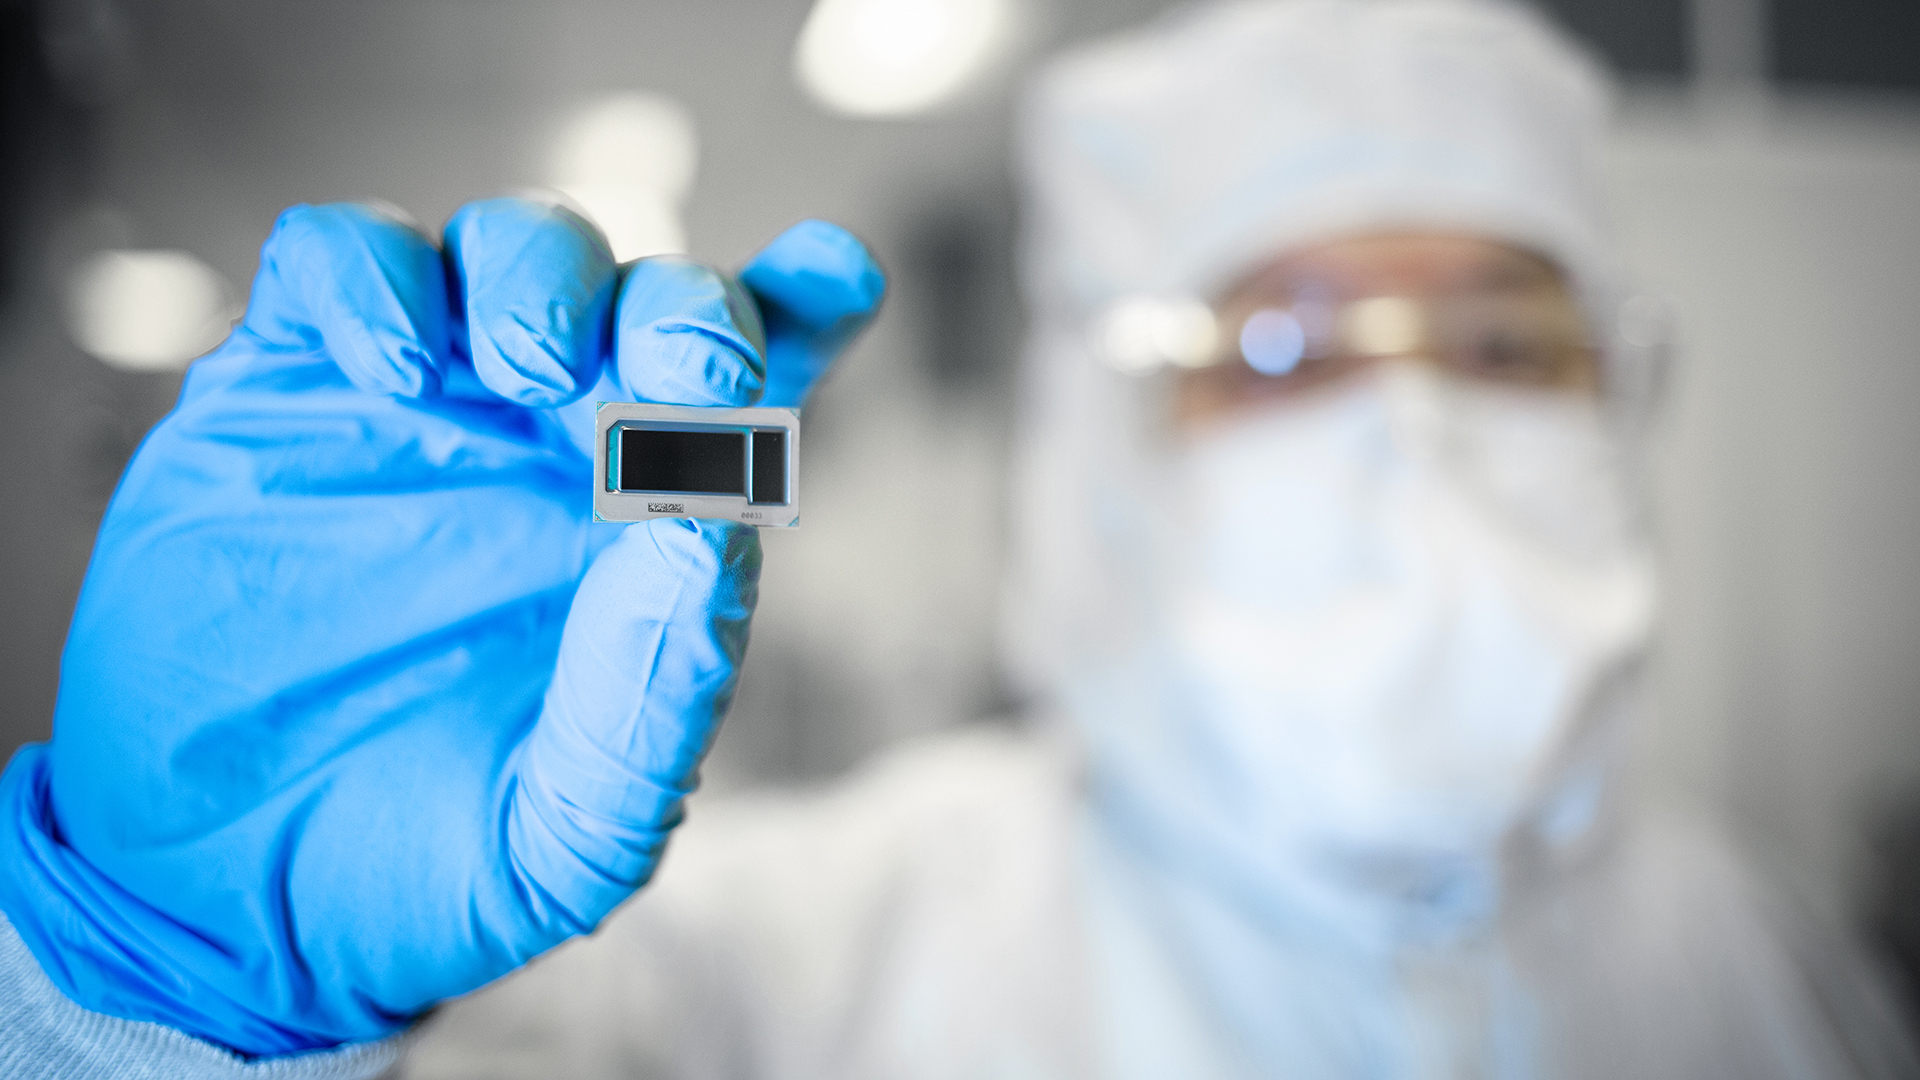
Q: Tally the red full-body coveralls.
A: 0